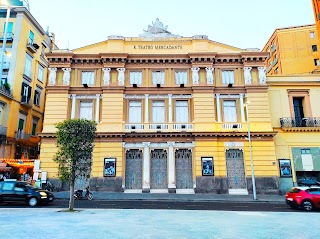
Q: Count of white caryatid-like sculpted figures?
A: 8